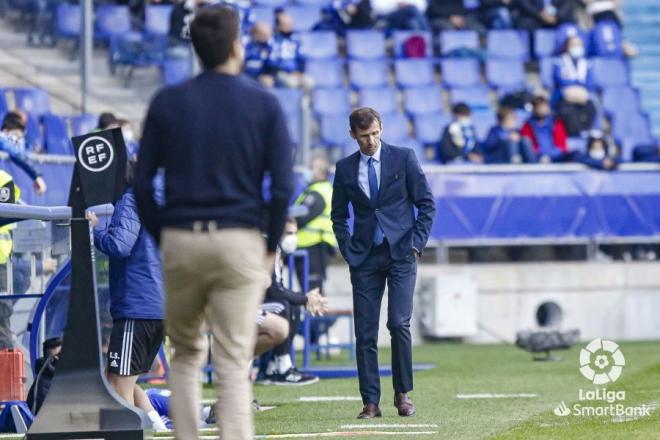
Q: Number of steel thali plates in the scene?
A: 0